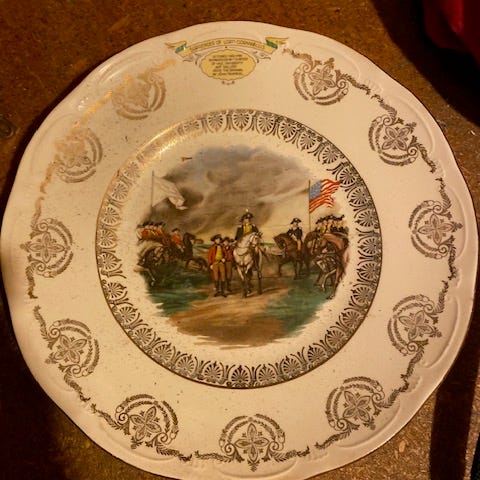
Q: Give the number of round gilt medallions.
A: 11